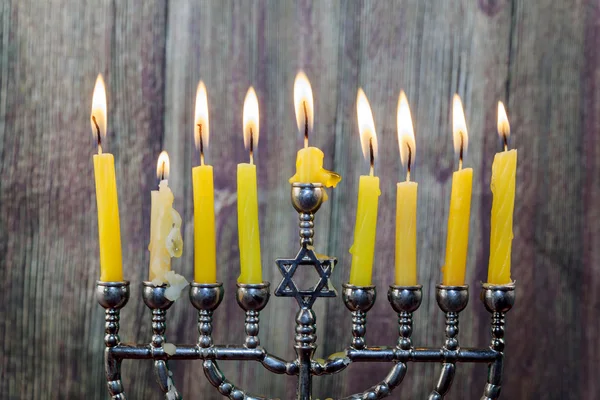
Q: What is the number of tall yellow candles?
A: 7